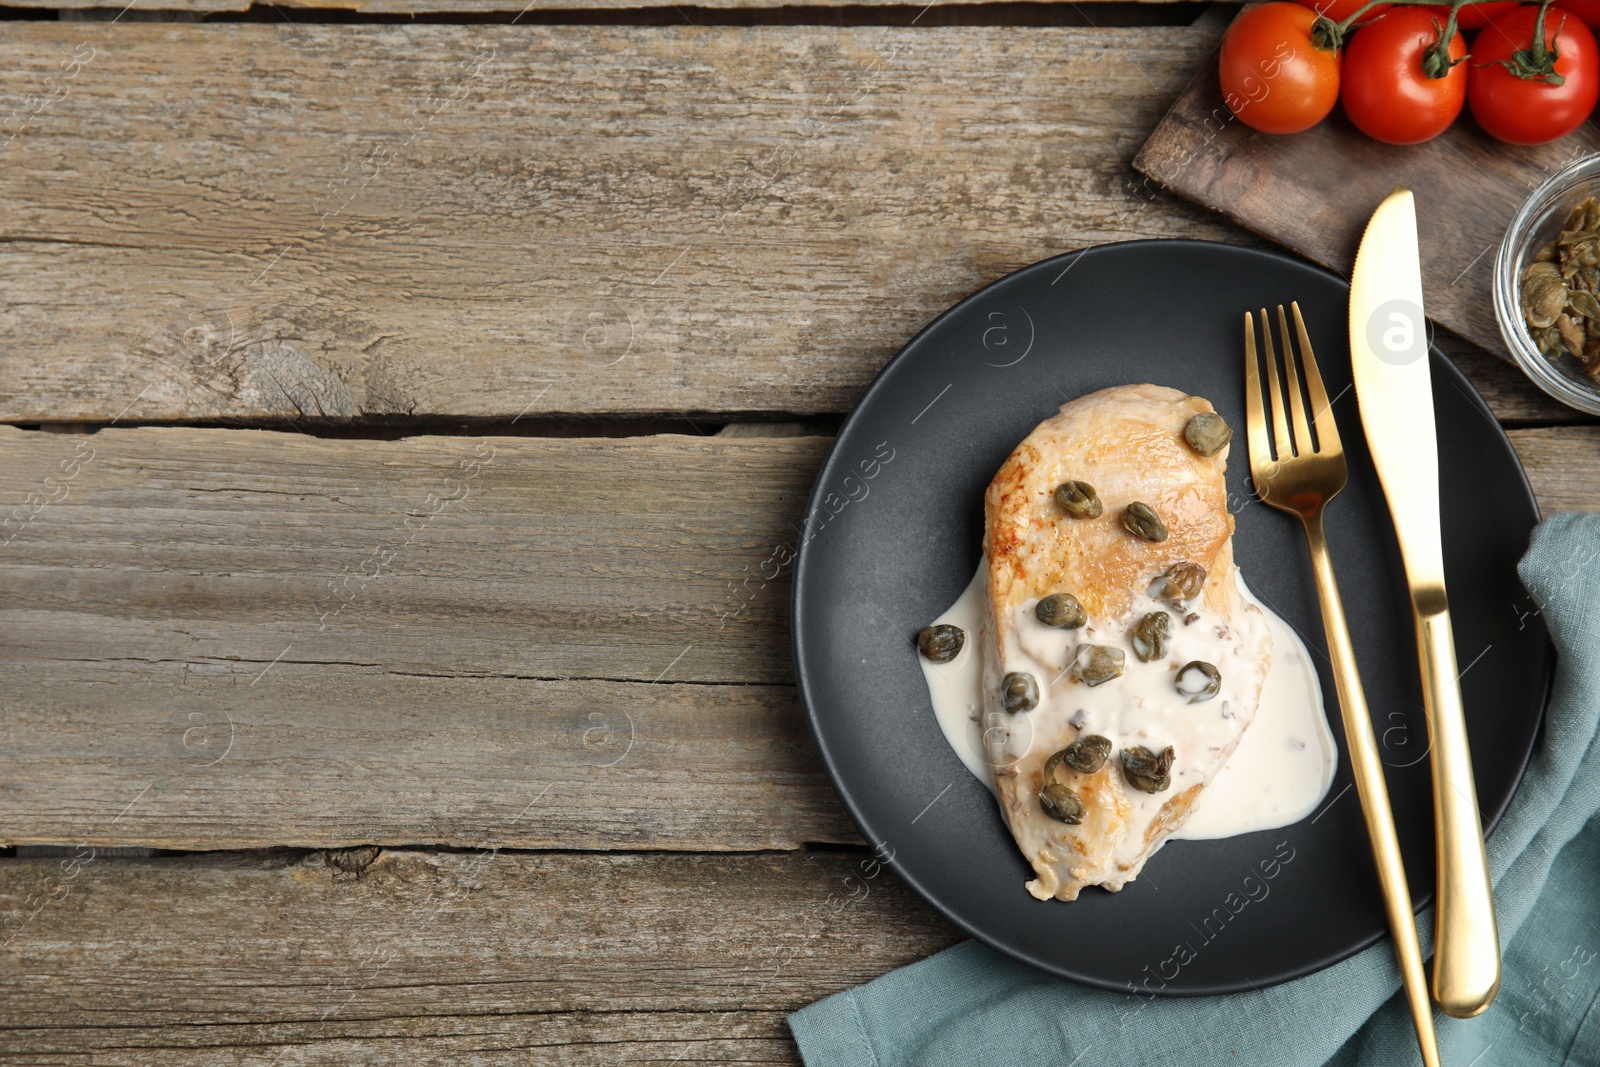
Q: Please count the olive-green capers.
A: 13